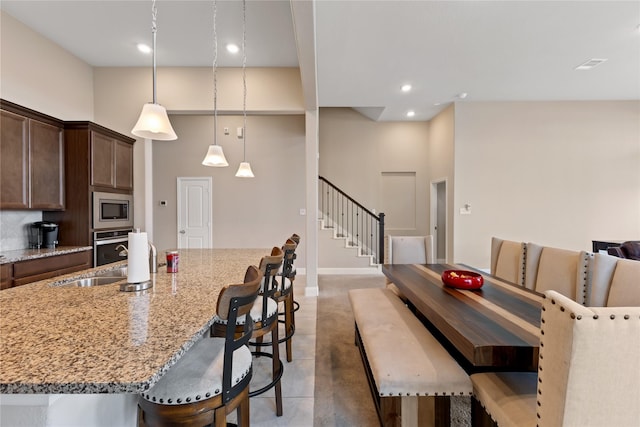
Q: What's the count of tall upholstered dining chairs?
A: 5